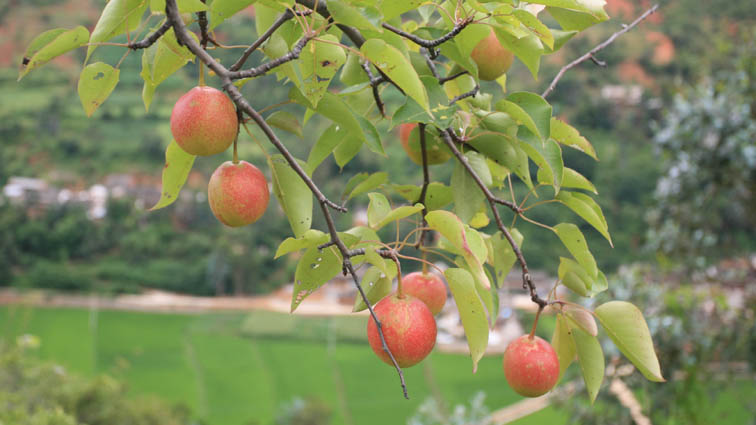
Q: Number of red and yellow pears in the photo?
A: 7